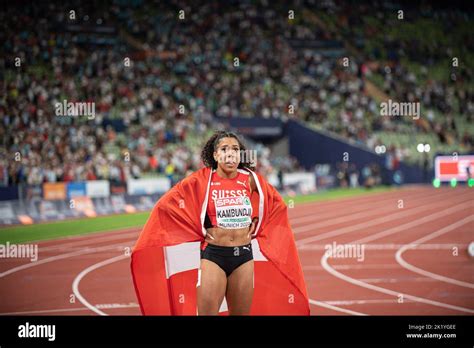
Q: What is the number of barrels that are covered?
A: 0